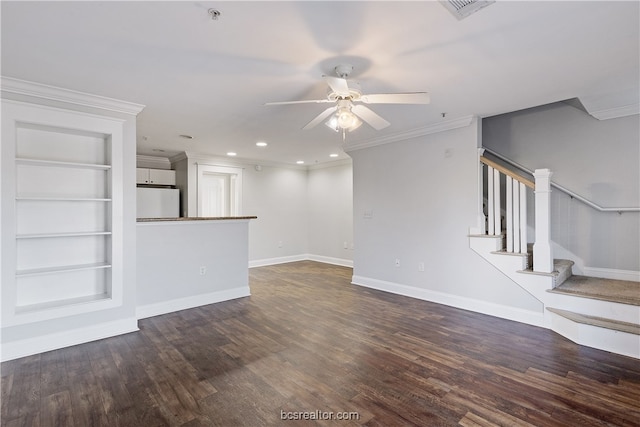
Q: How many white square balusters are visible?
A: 5